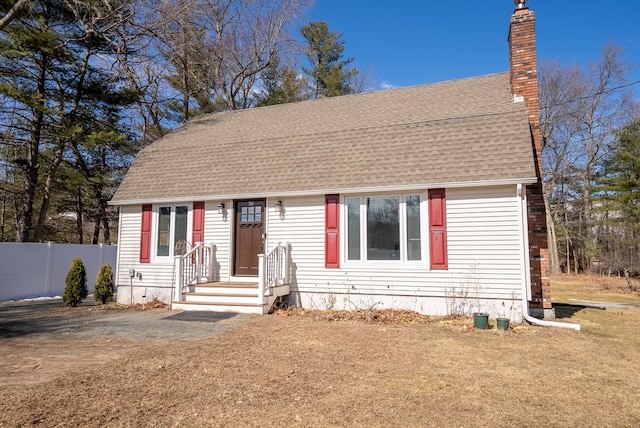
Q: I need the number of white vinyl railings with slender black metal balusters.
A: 2